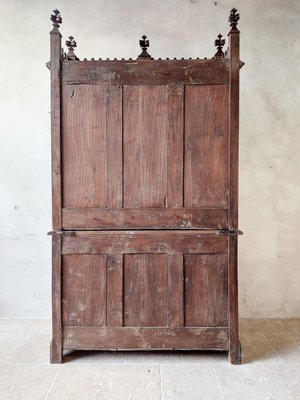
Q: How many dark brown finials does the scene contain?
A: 5